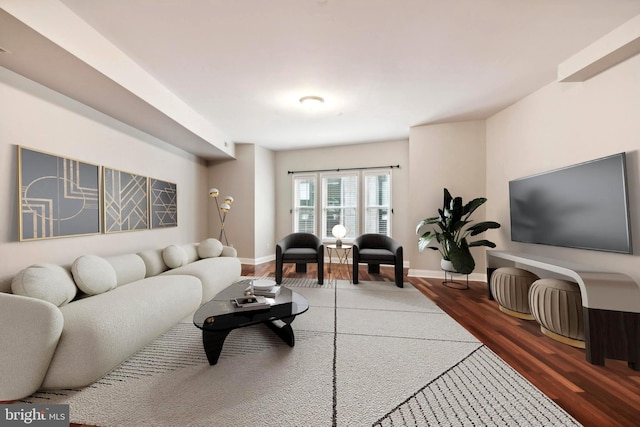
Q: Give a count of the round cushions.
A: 4